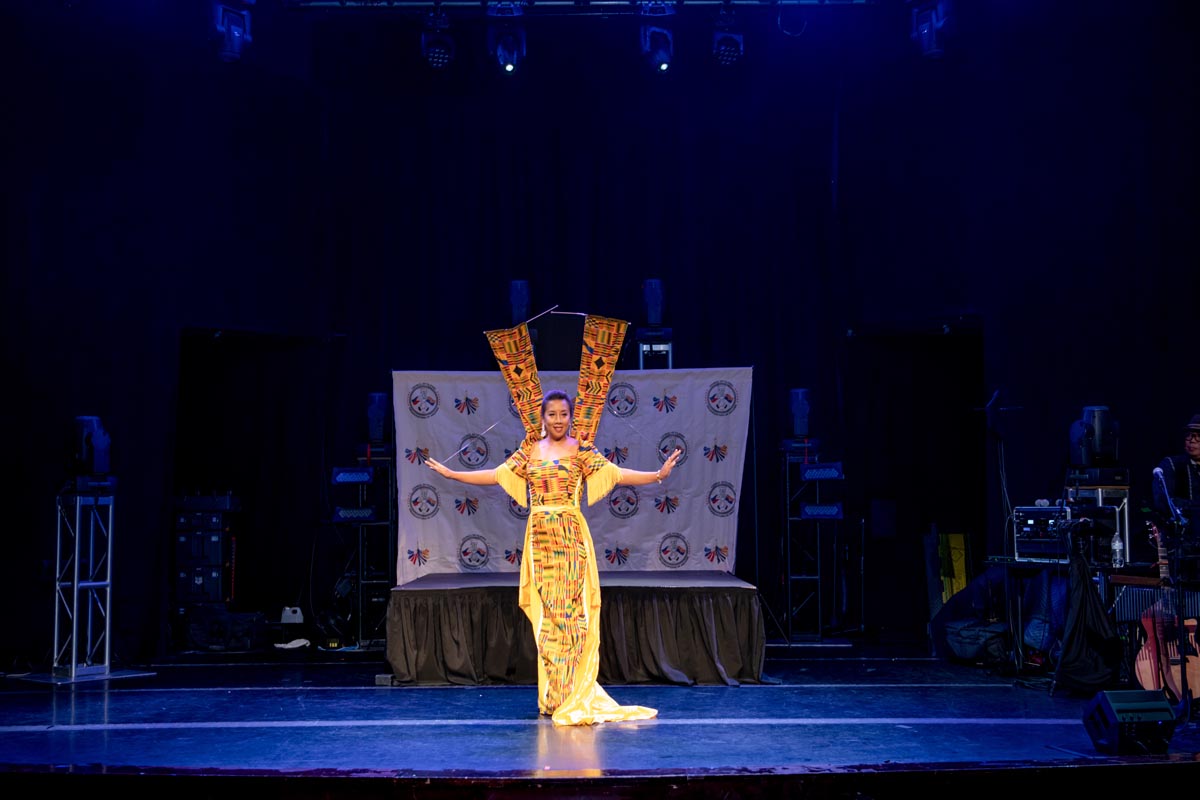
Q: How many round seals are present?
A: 12